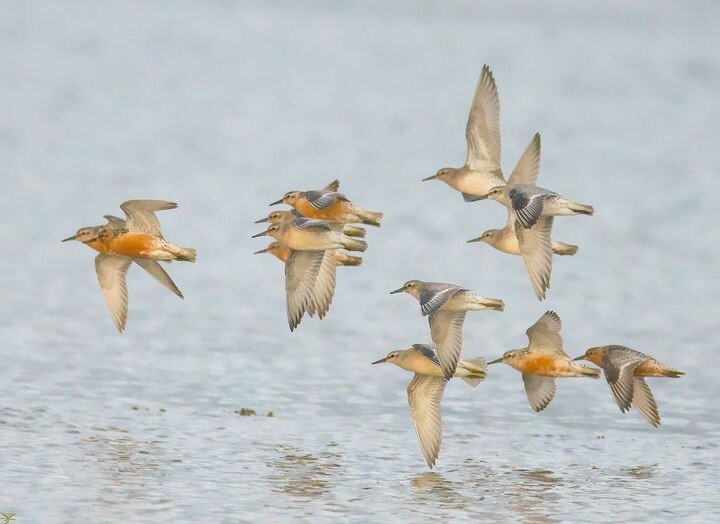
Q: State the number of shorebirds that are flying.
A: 13